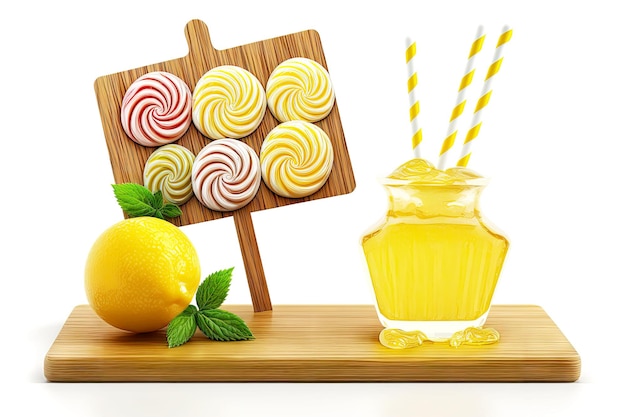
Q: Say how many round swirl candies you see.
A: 6